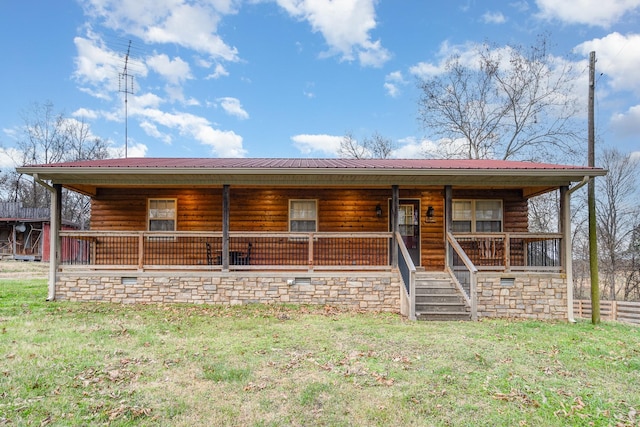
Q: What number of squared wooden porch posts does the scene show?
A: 5